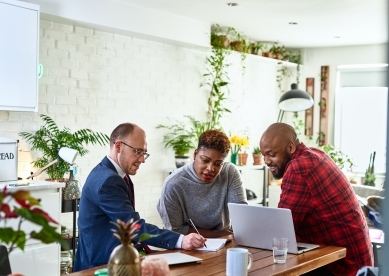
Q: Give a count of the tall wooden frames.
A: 2